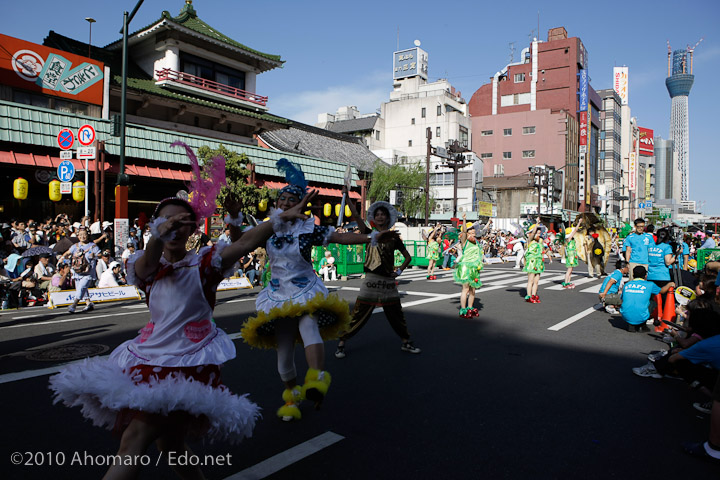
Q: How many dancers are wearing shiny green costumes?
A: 4